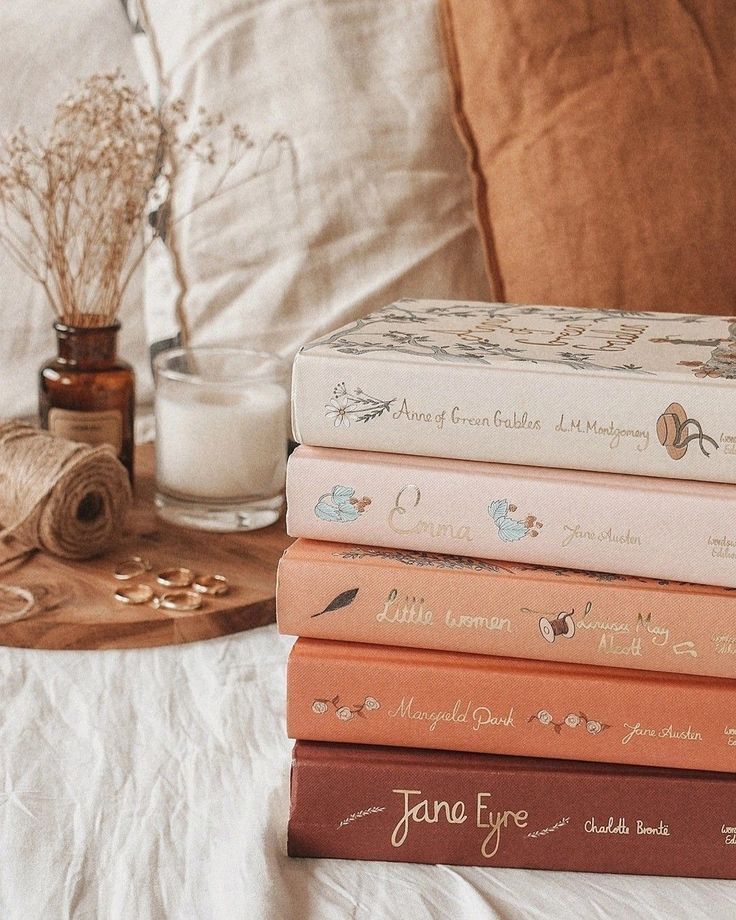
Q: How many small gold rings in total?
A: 5